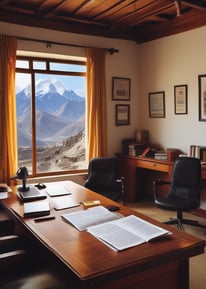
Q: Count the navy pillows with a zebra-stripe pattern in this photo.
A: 0